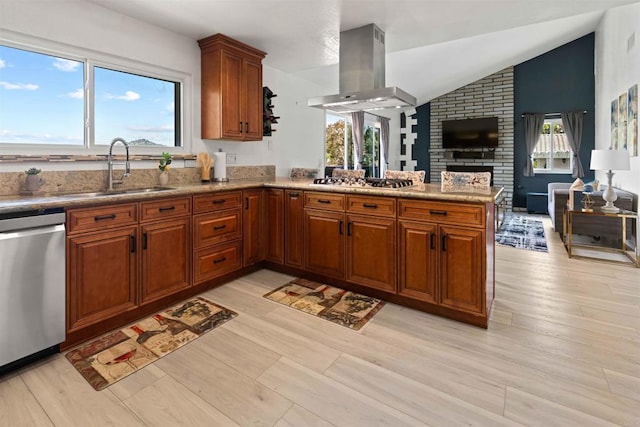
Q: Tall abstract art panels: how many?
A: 3